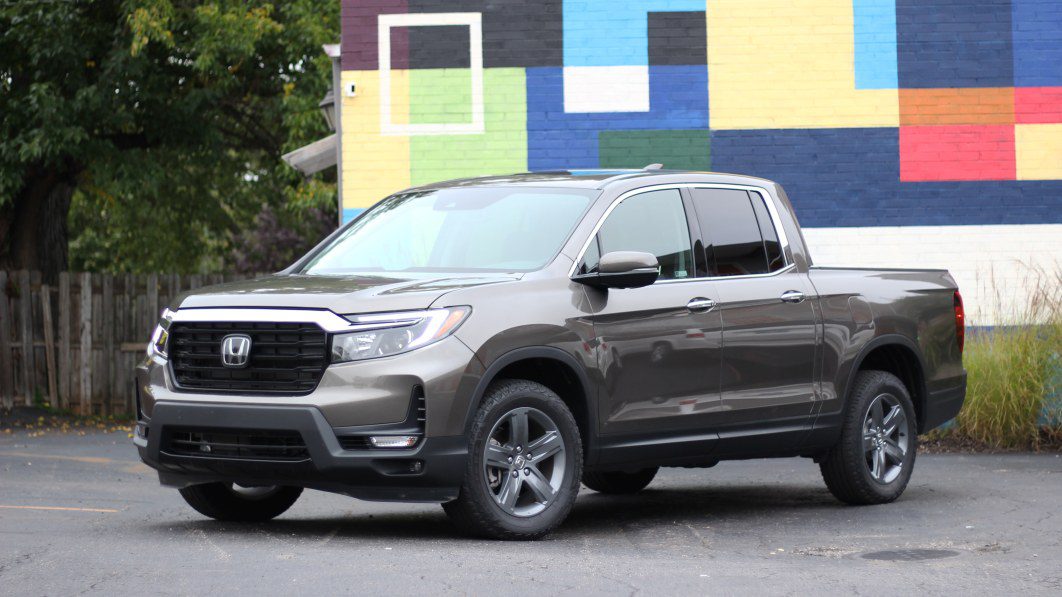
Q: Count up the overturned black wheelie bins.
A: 0